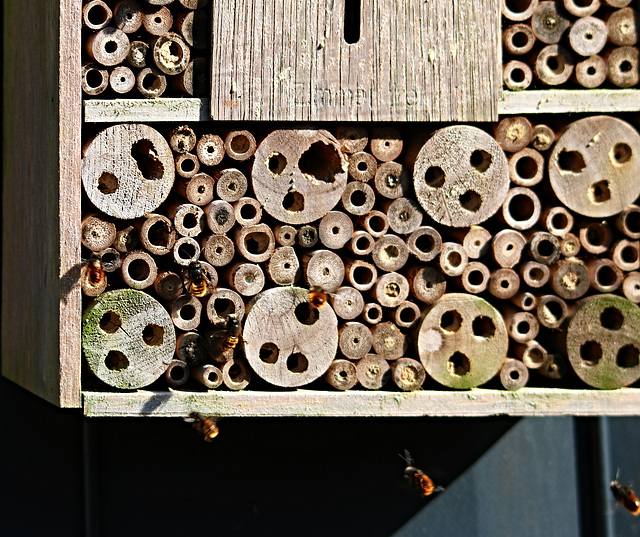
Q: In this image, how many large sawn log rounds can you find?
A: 8